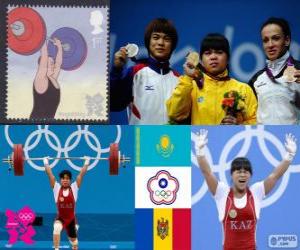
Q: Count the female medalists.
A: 3